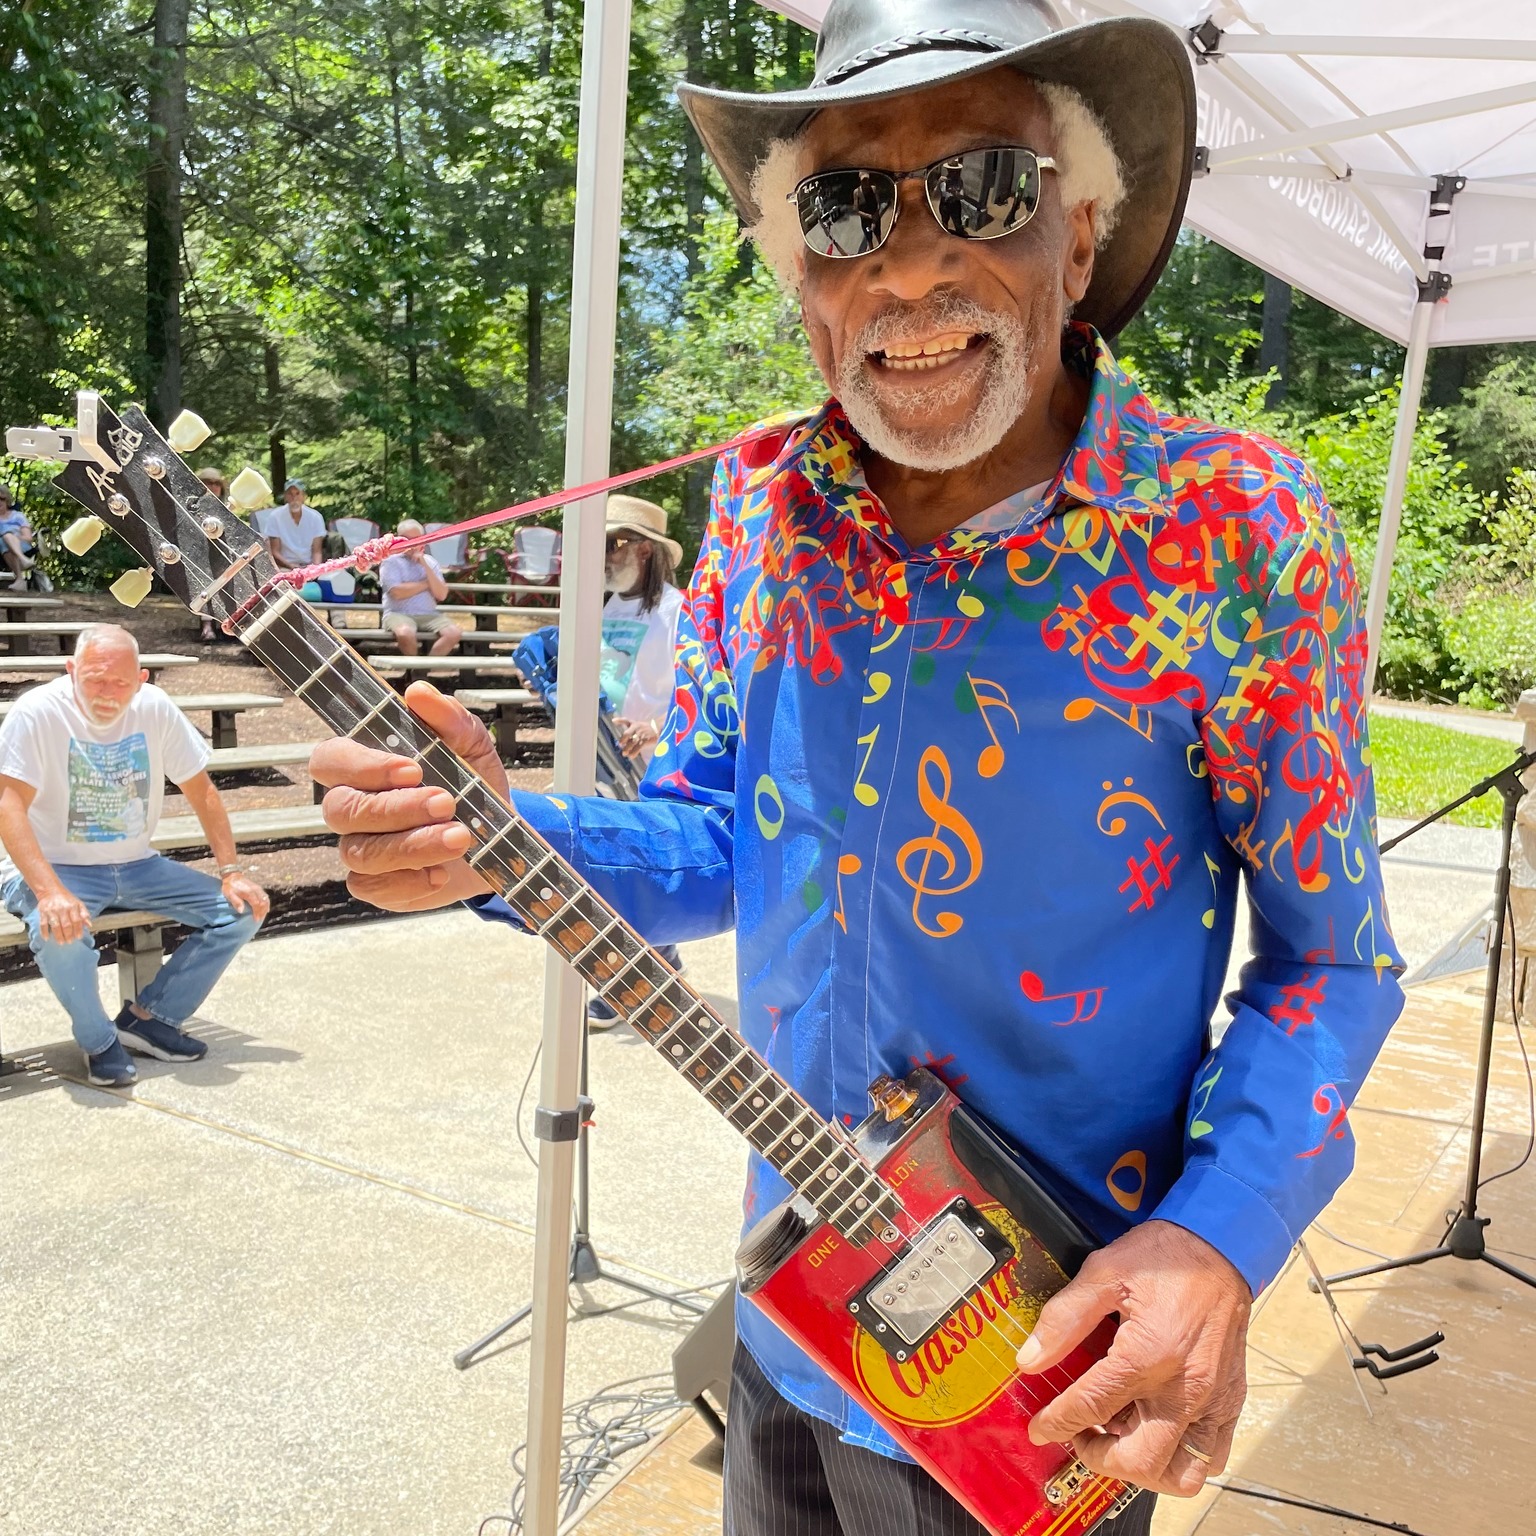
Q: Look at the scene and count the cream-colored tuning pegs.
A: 4